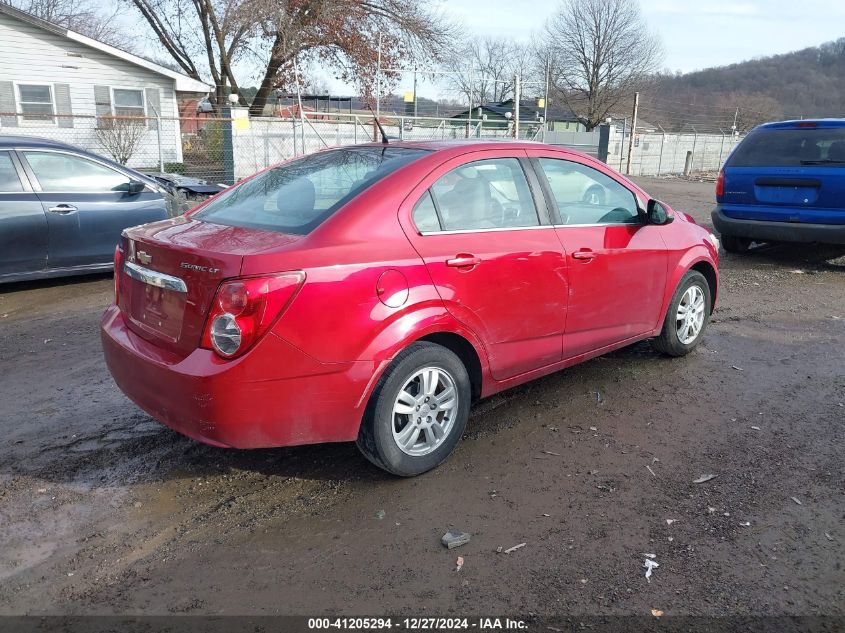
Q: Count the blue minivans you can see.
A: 1